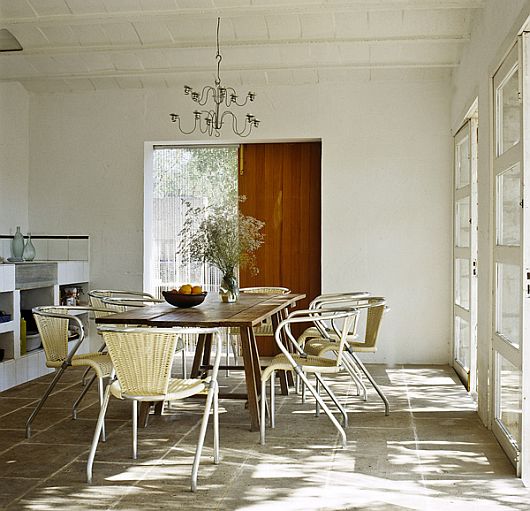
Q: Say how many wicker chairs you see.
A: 8